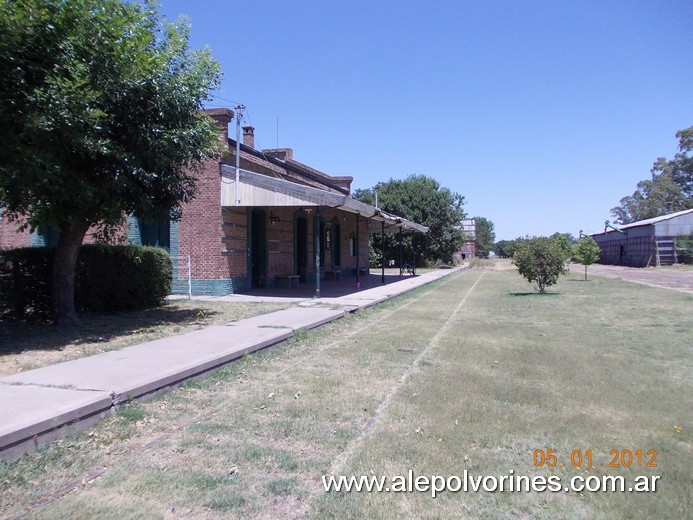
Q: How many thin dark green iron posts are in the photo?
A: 5